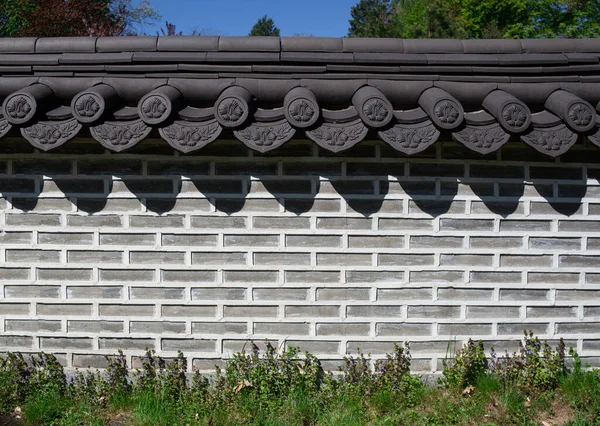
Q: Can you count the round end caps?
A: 9